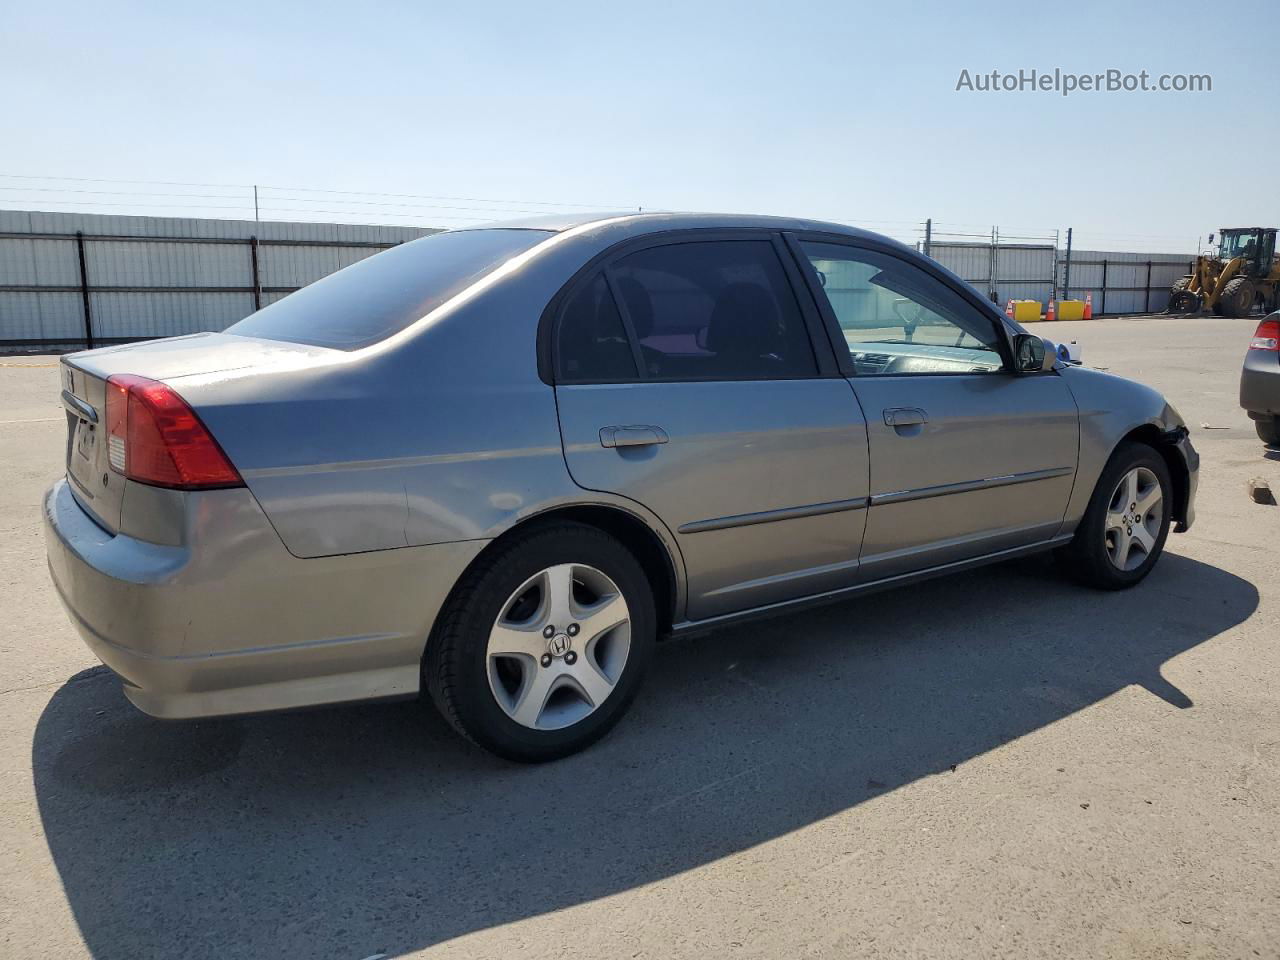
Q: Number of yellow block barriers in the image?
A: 2